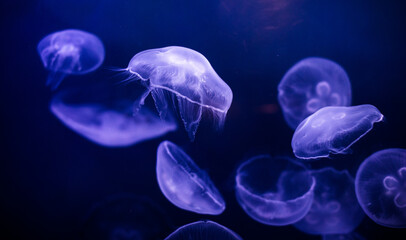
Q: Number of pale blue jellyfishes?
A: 10